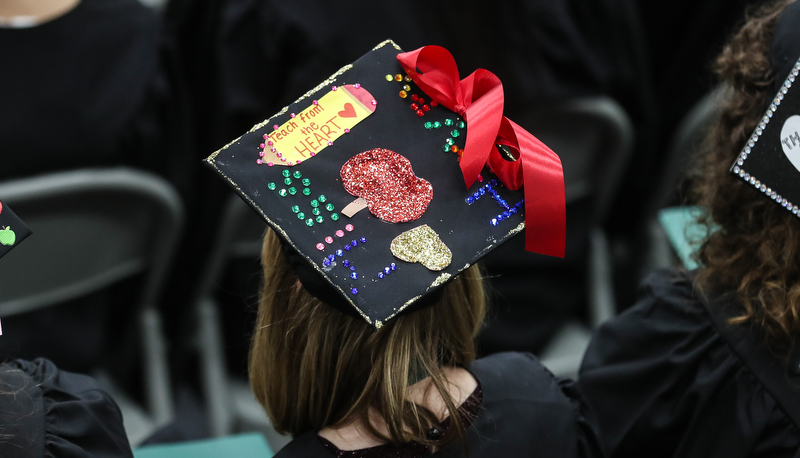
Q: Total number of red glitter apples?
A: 1